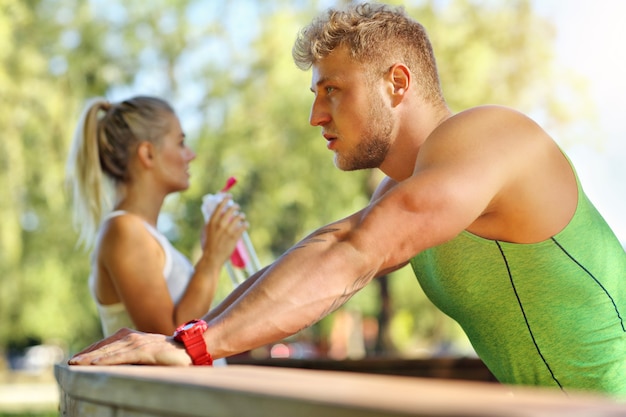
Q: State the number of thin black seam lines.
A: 2